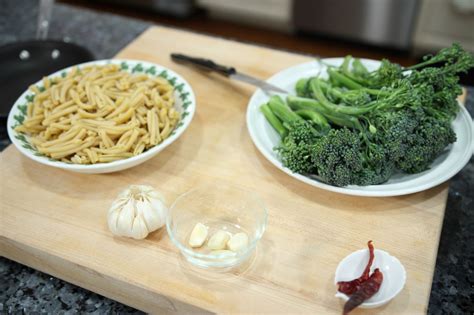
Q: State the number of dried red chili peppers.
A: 2